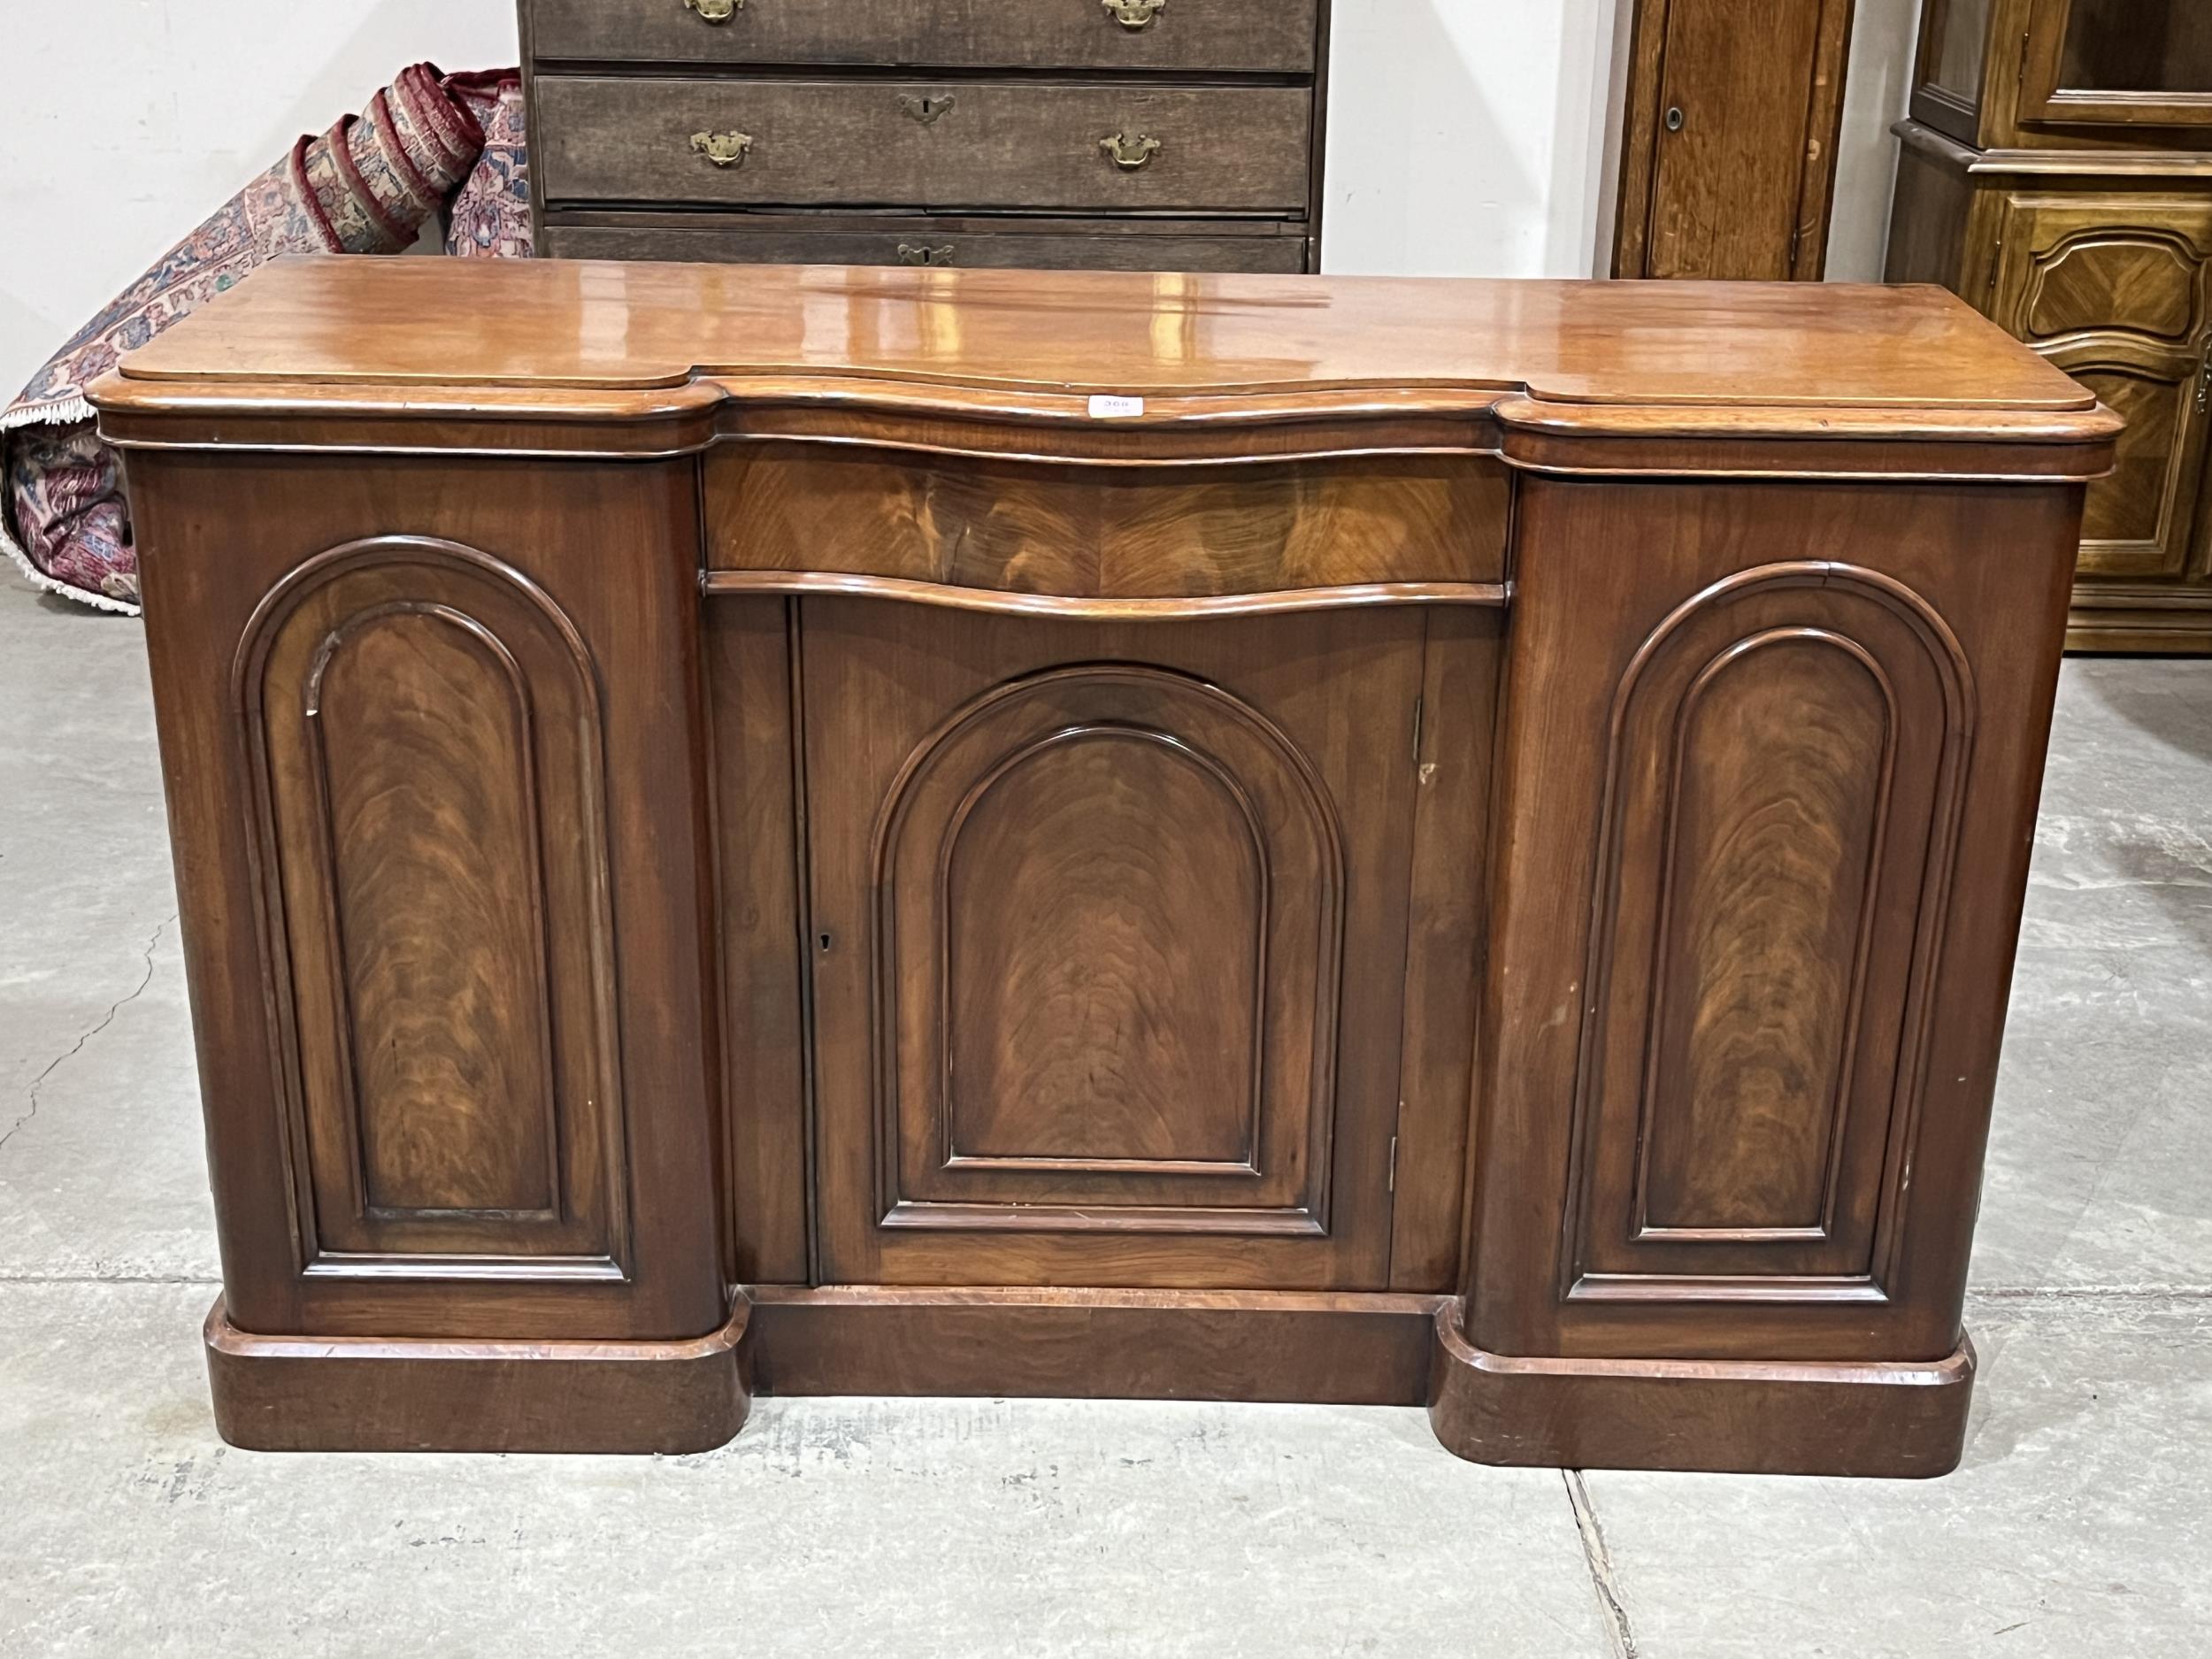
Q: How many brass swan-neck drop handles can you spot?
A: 4